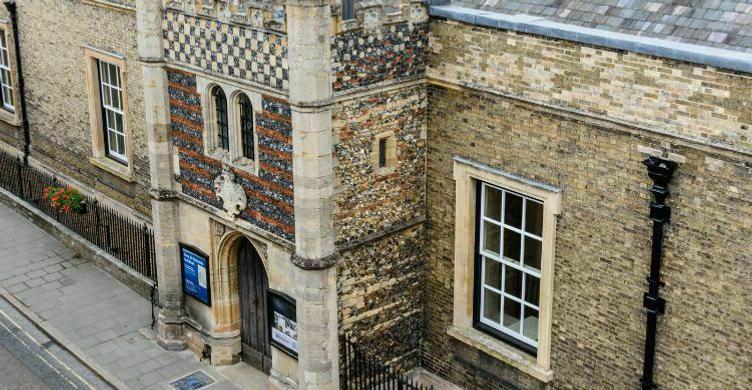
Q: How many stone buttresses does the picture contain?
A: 2